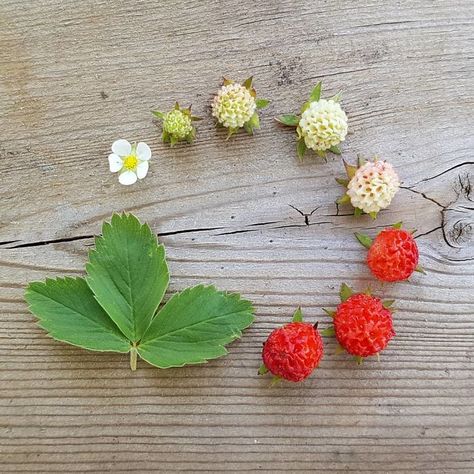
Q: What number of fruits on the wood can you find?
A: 7